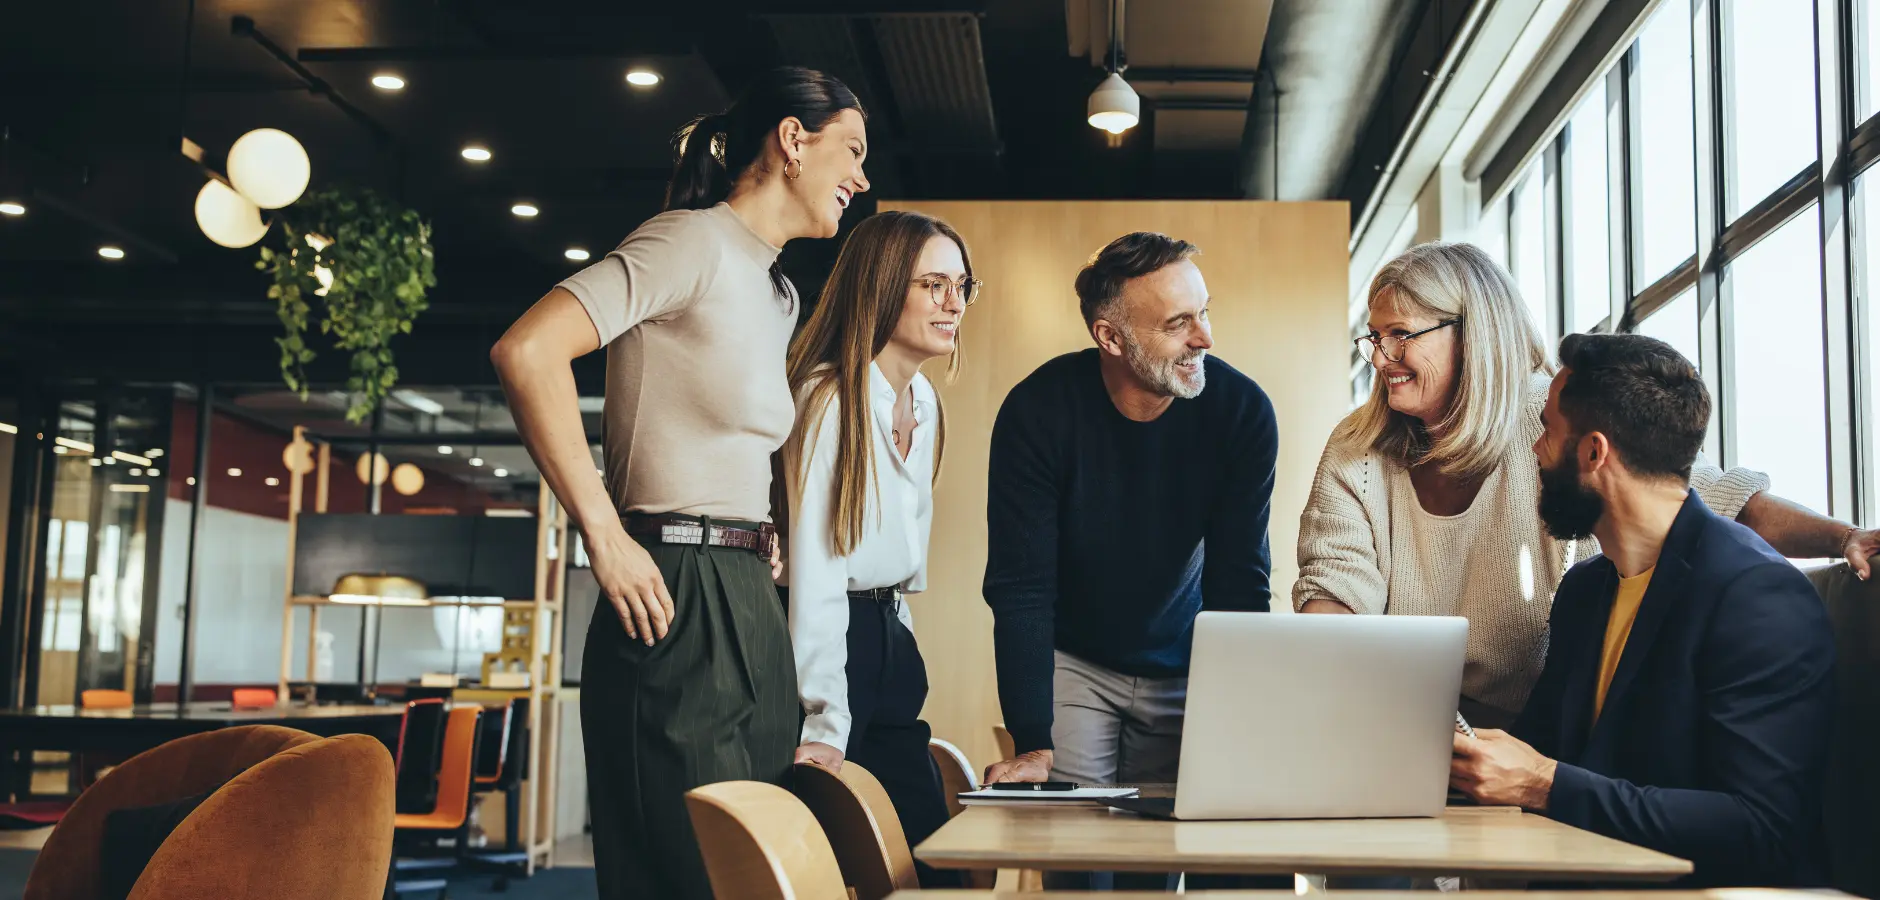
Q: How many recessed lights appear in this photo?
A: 7